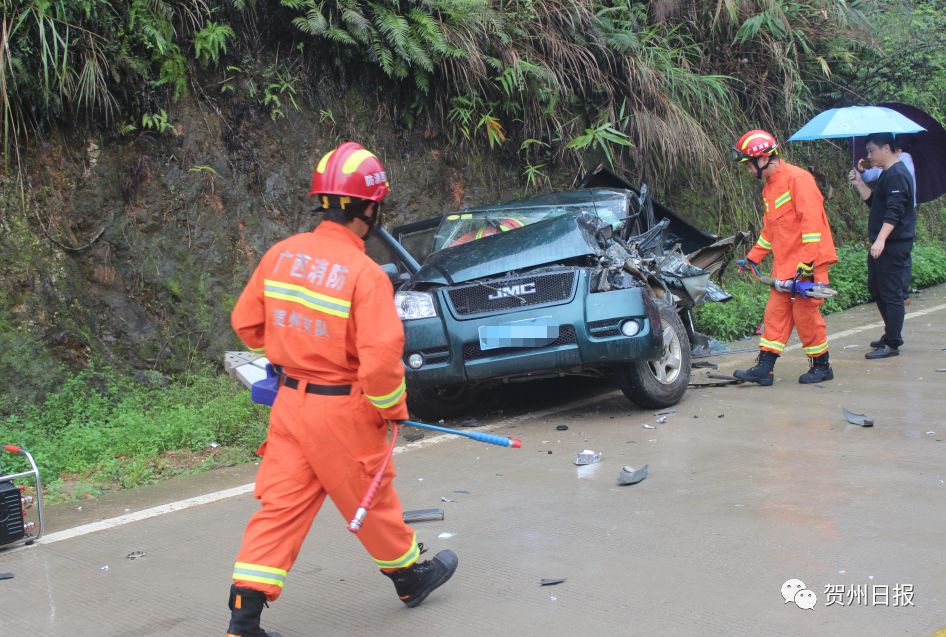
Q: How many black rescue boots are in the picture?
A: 4